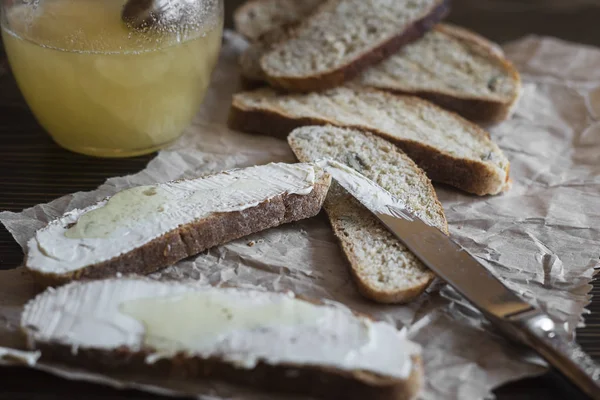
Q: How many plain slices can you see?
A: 5